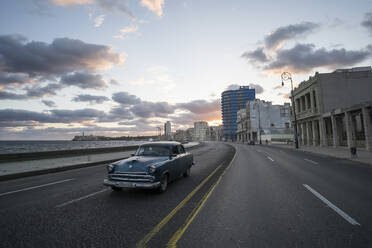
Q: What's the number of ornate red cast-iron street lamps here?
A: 0